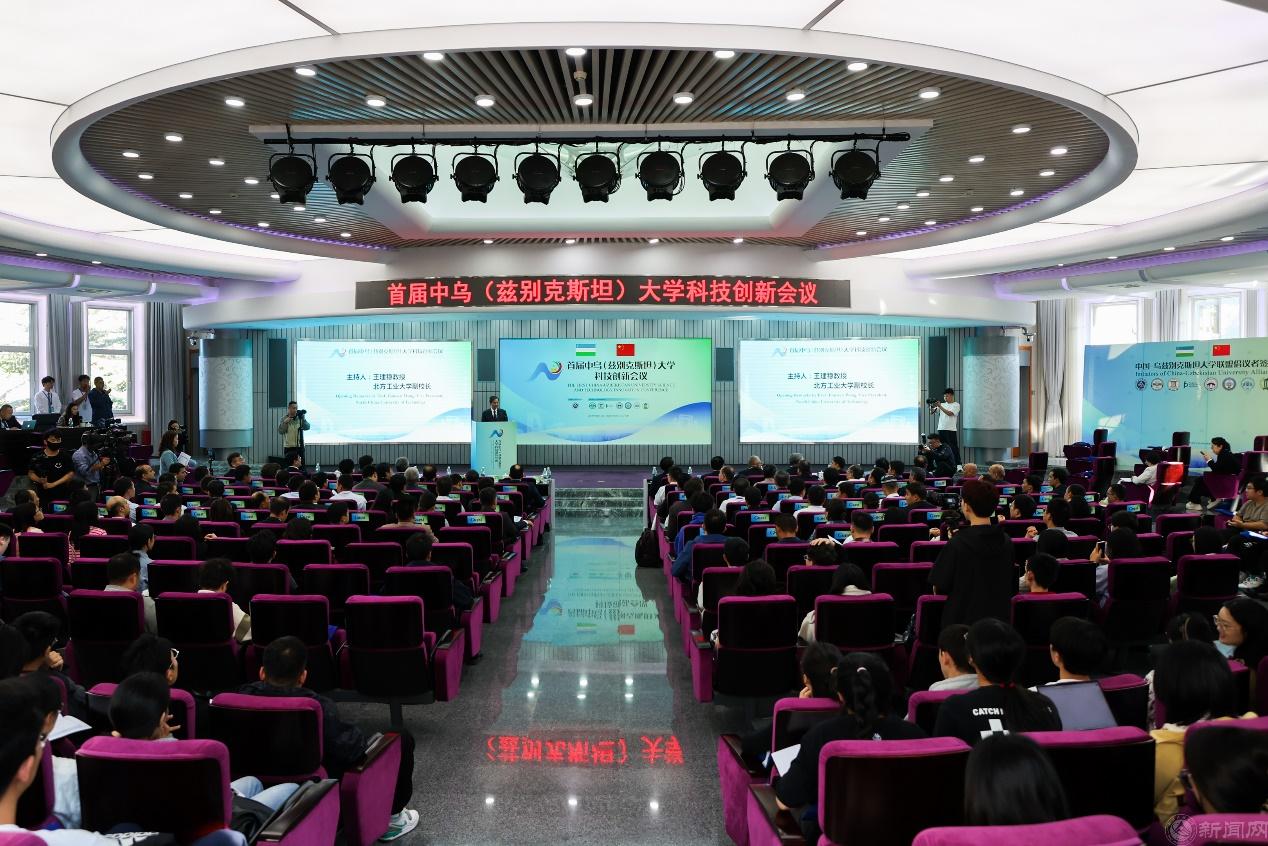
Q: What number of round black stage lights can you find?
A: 10